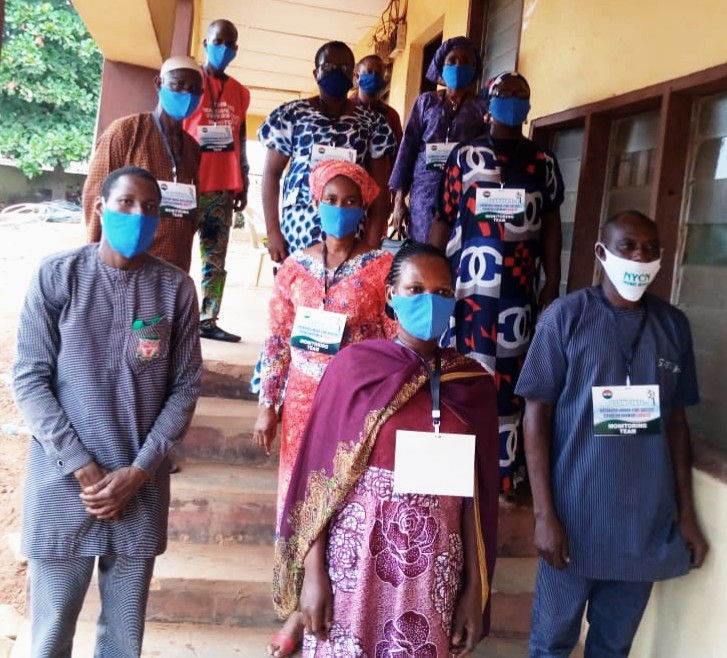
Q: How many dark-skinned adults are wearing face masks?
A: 10